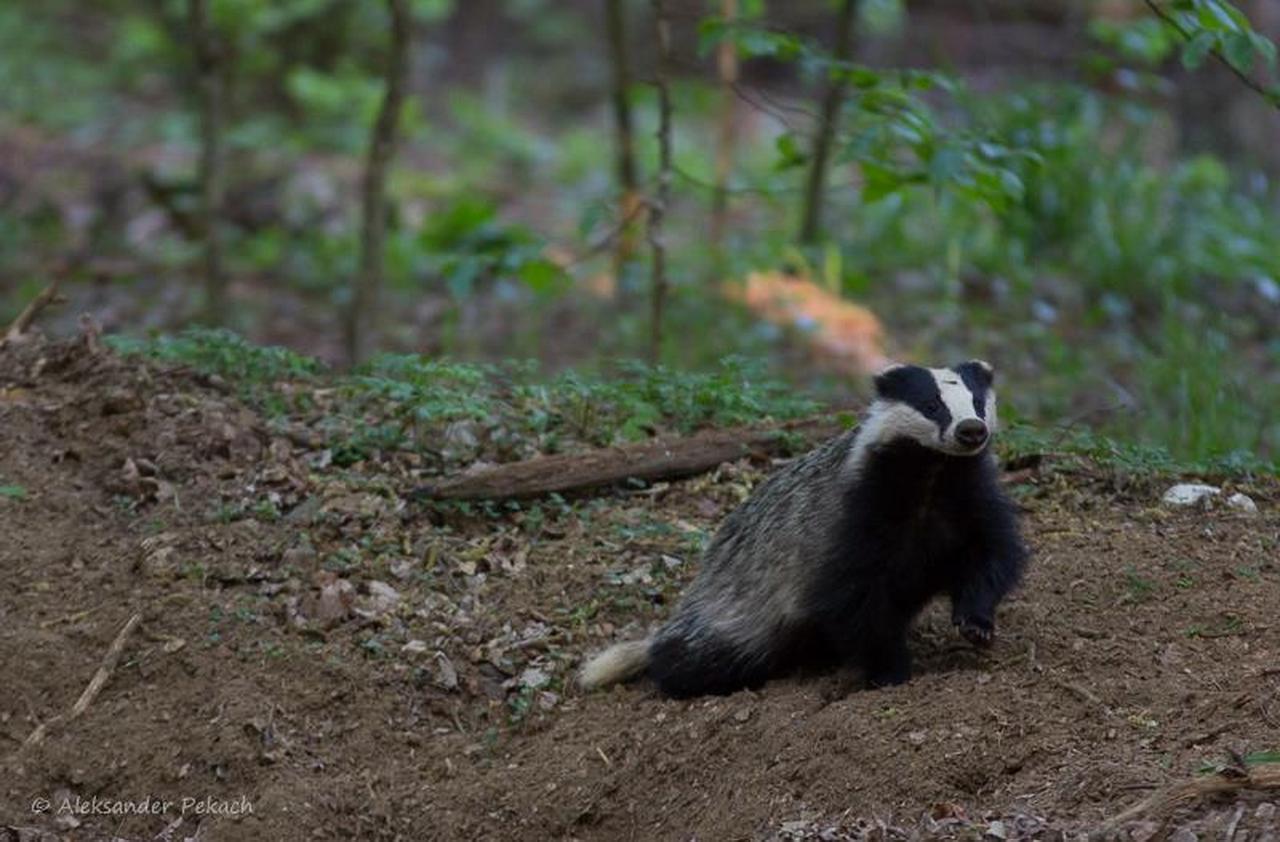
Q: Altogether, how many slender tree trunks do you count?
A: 6